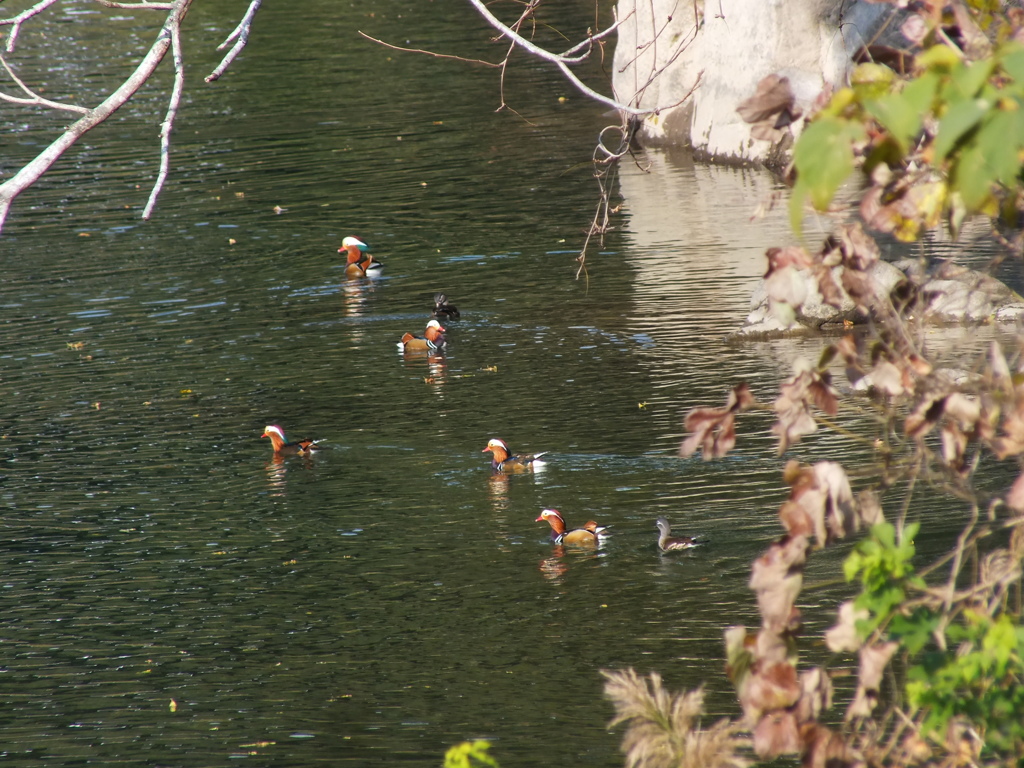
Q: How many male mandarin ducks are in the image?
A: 5